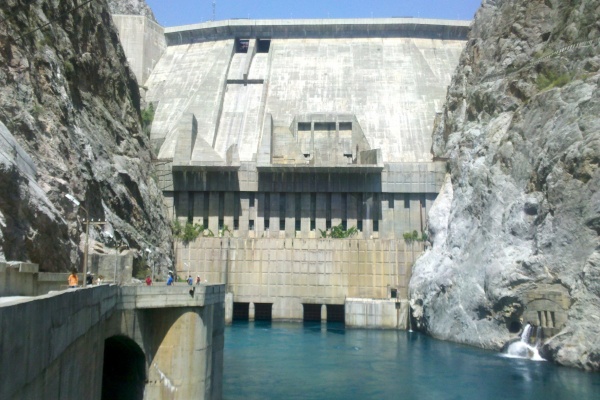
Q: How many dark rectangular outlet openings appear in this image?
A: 4